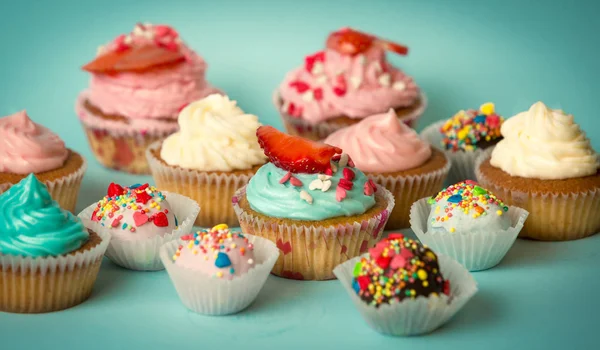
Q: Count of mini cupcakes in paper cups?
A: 5